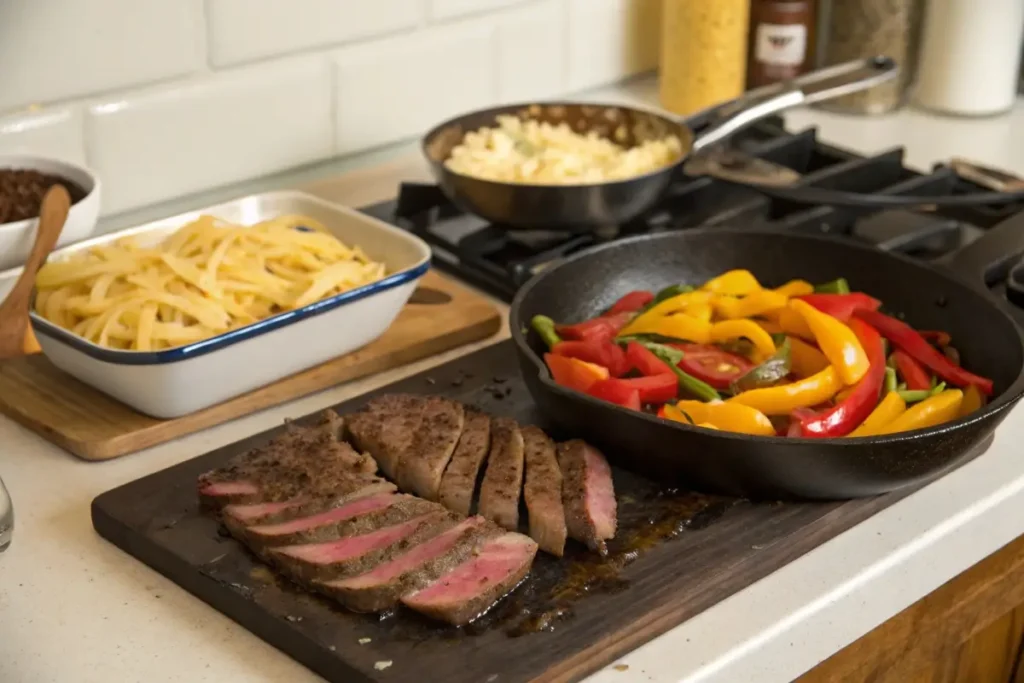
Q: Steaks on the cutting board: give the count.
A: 2